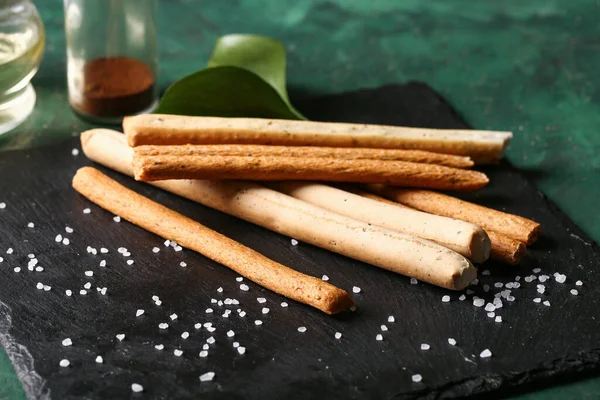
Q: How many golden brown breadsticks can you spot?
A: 5